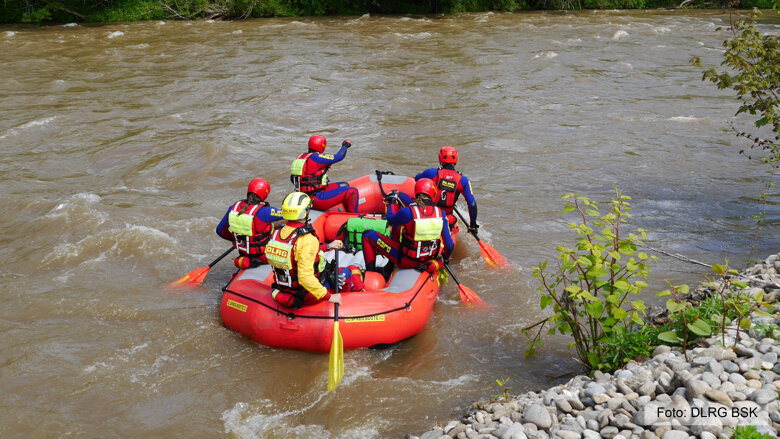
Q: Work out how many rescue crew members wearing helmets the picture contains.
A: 5